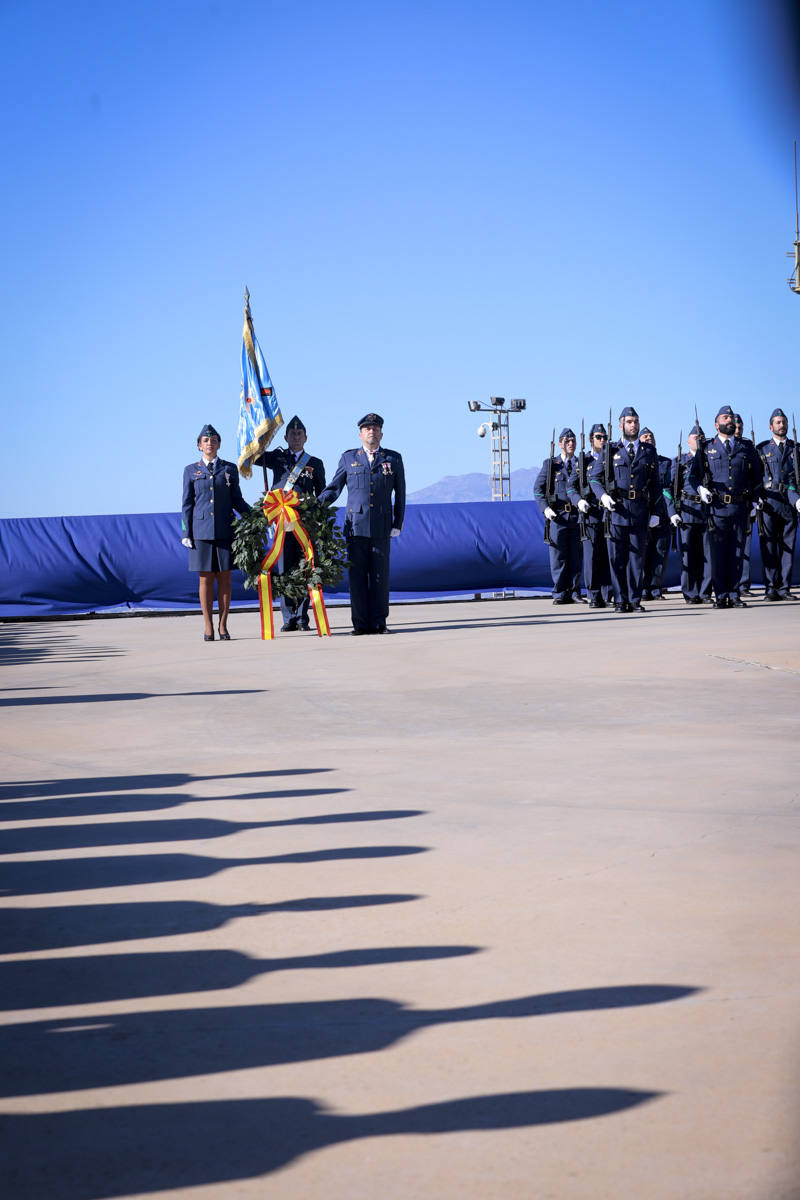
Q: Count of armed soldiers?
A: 8